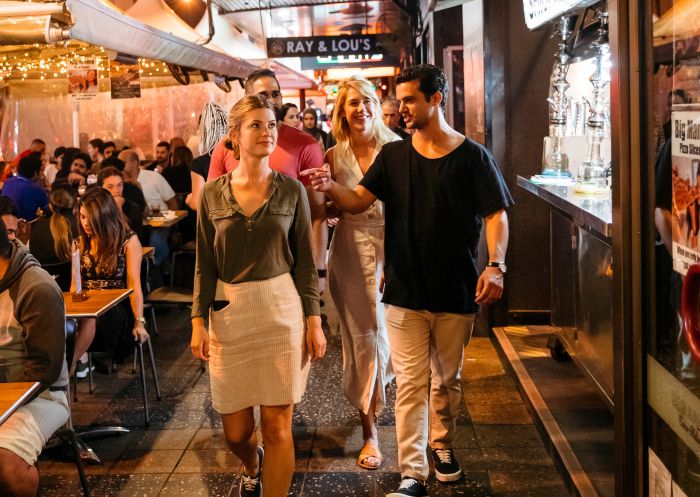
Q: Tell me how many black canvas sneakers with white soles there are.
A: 3